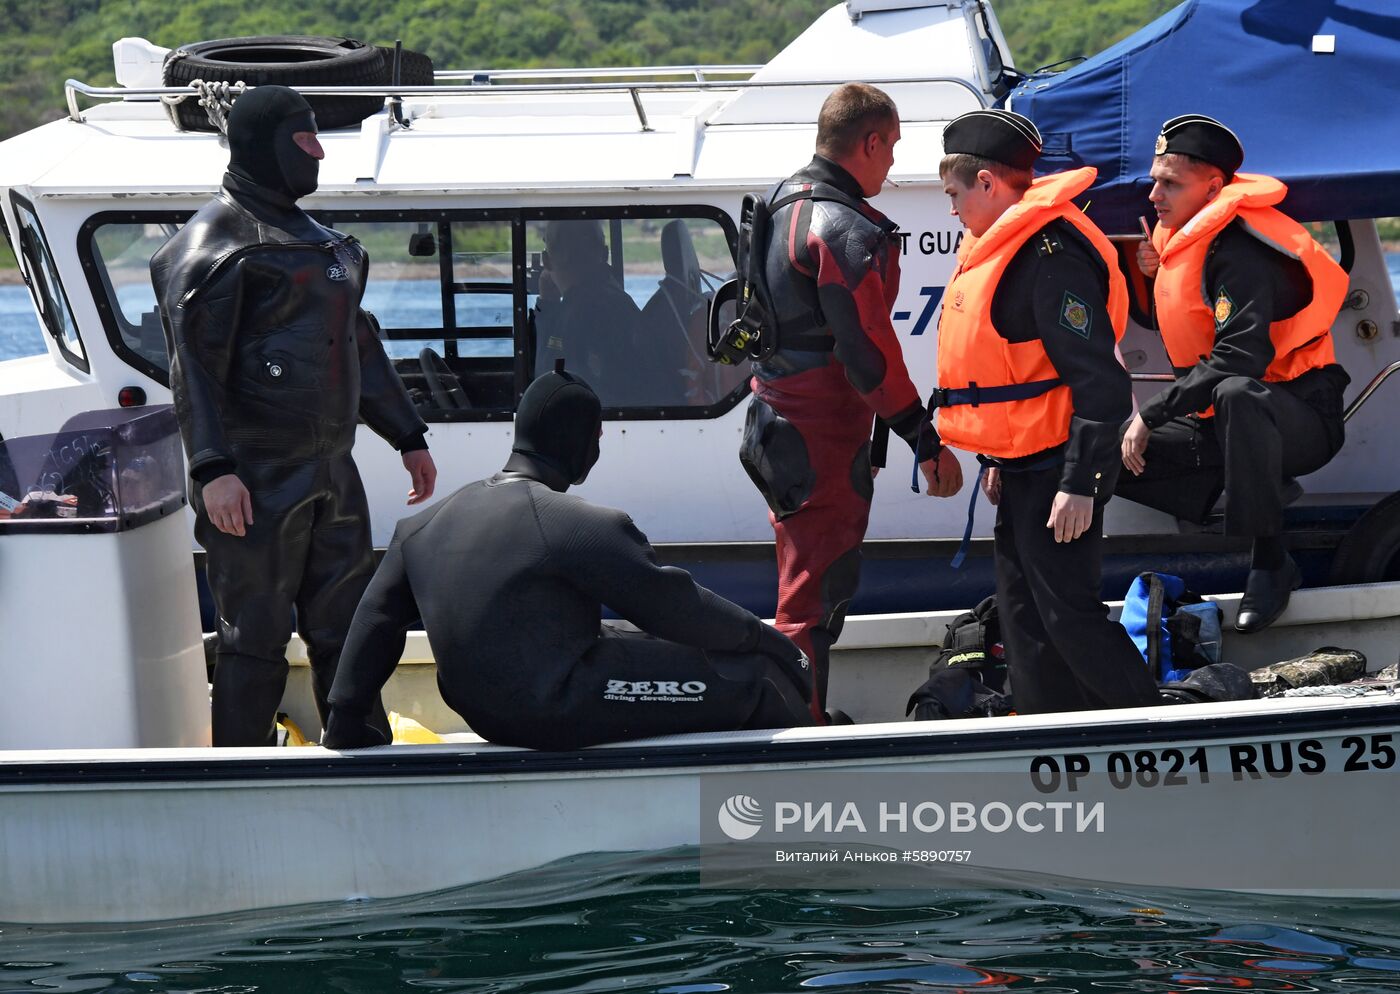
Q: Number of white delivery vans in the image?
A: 0